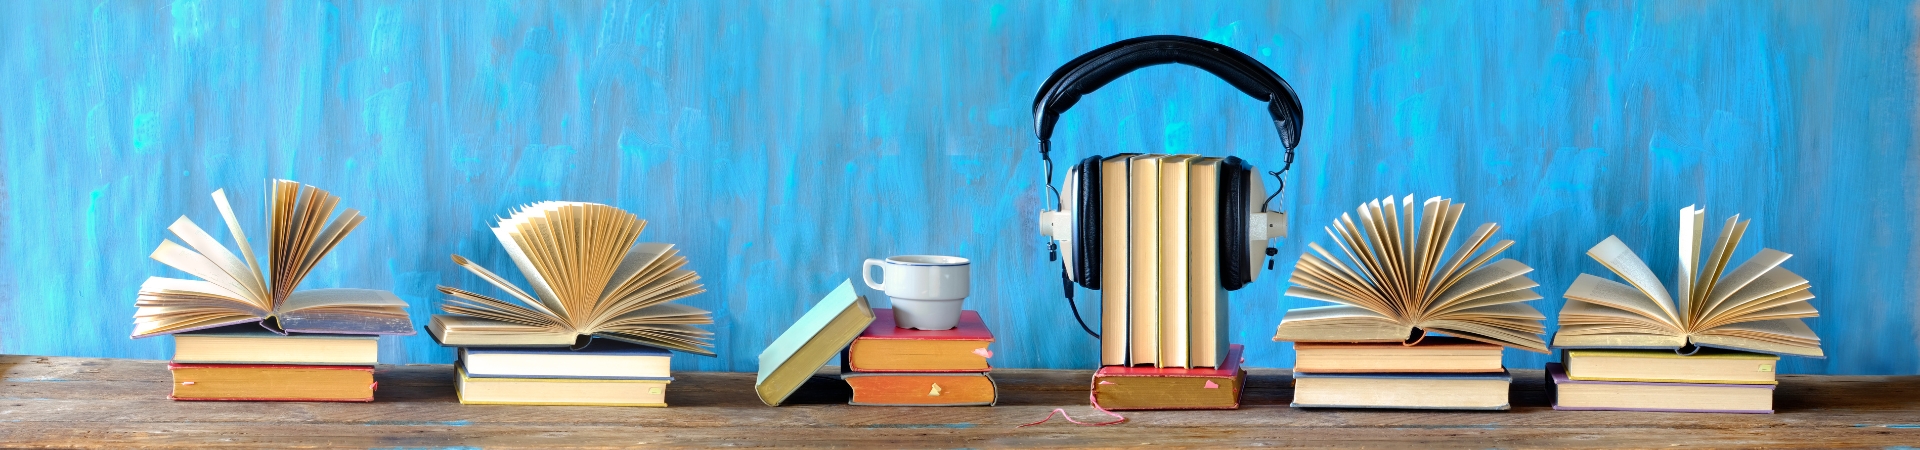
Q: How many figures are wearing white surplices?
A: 0